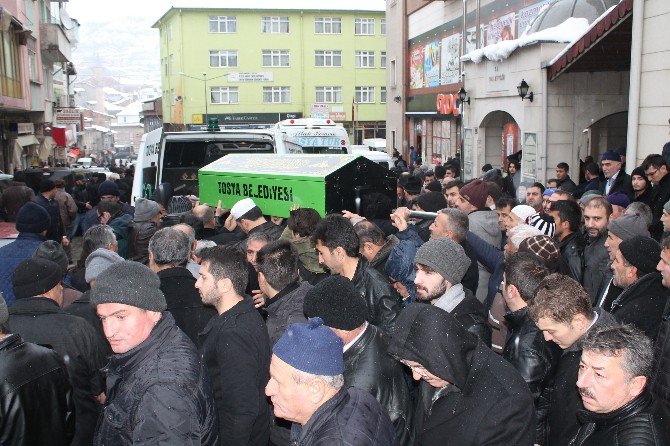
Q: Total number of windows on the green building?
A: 15